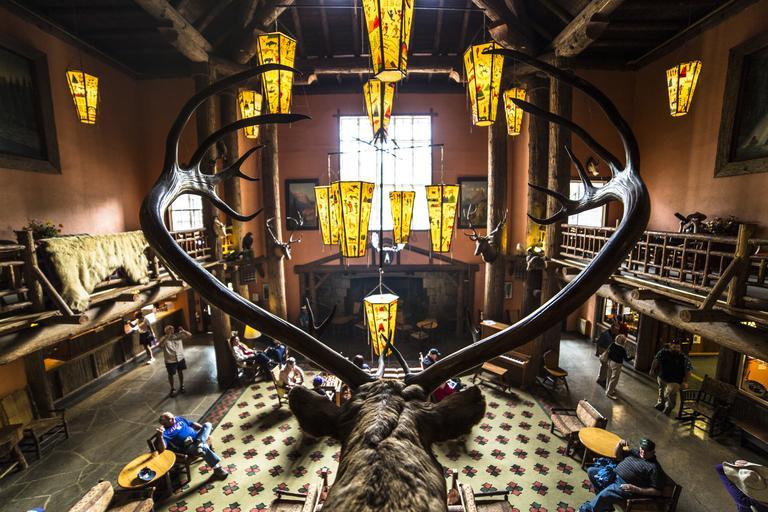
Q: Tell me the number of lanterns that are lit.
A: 13